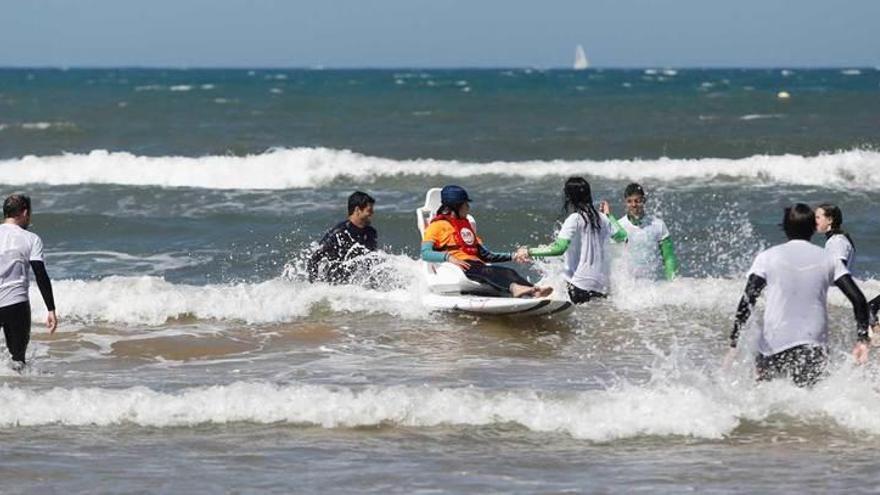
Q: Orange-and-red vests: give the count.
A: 1